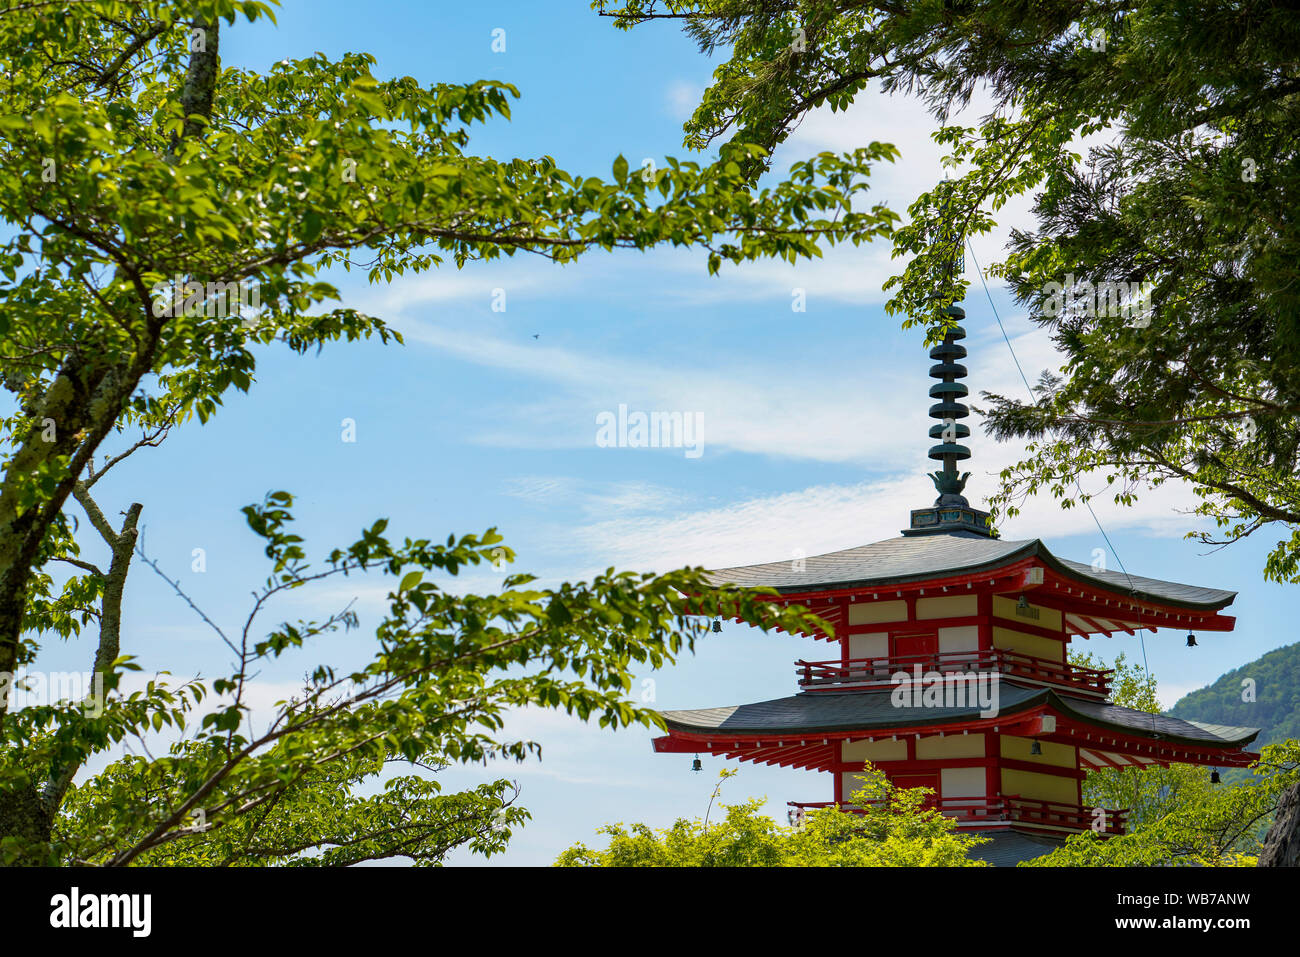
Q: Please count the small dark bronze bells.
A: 6